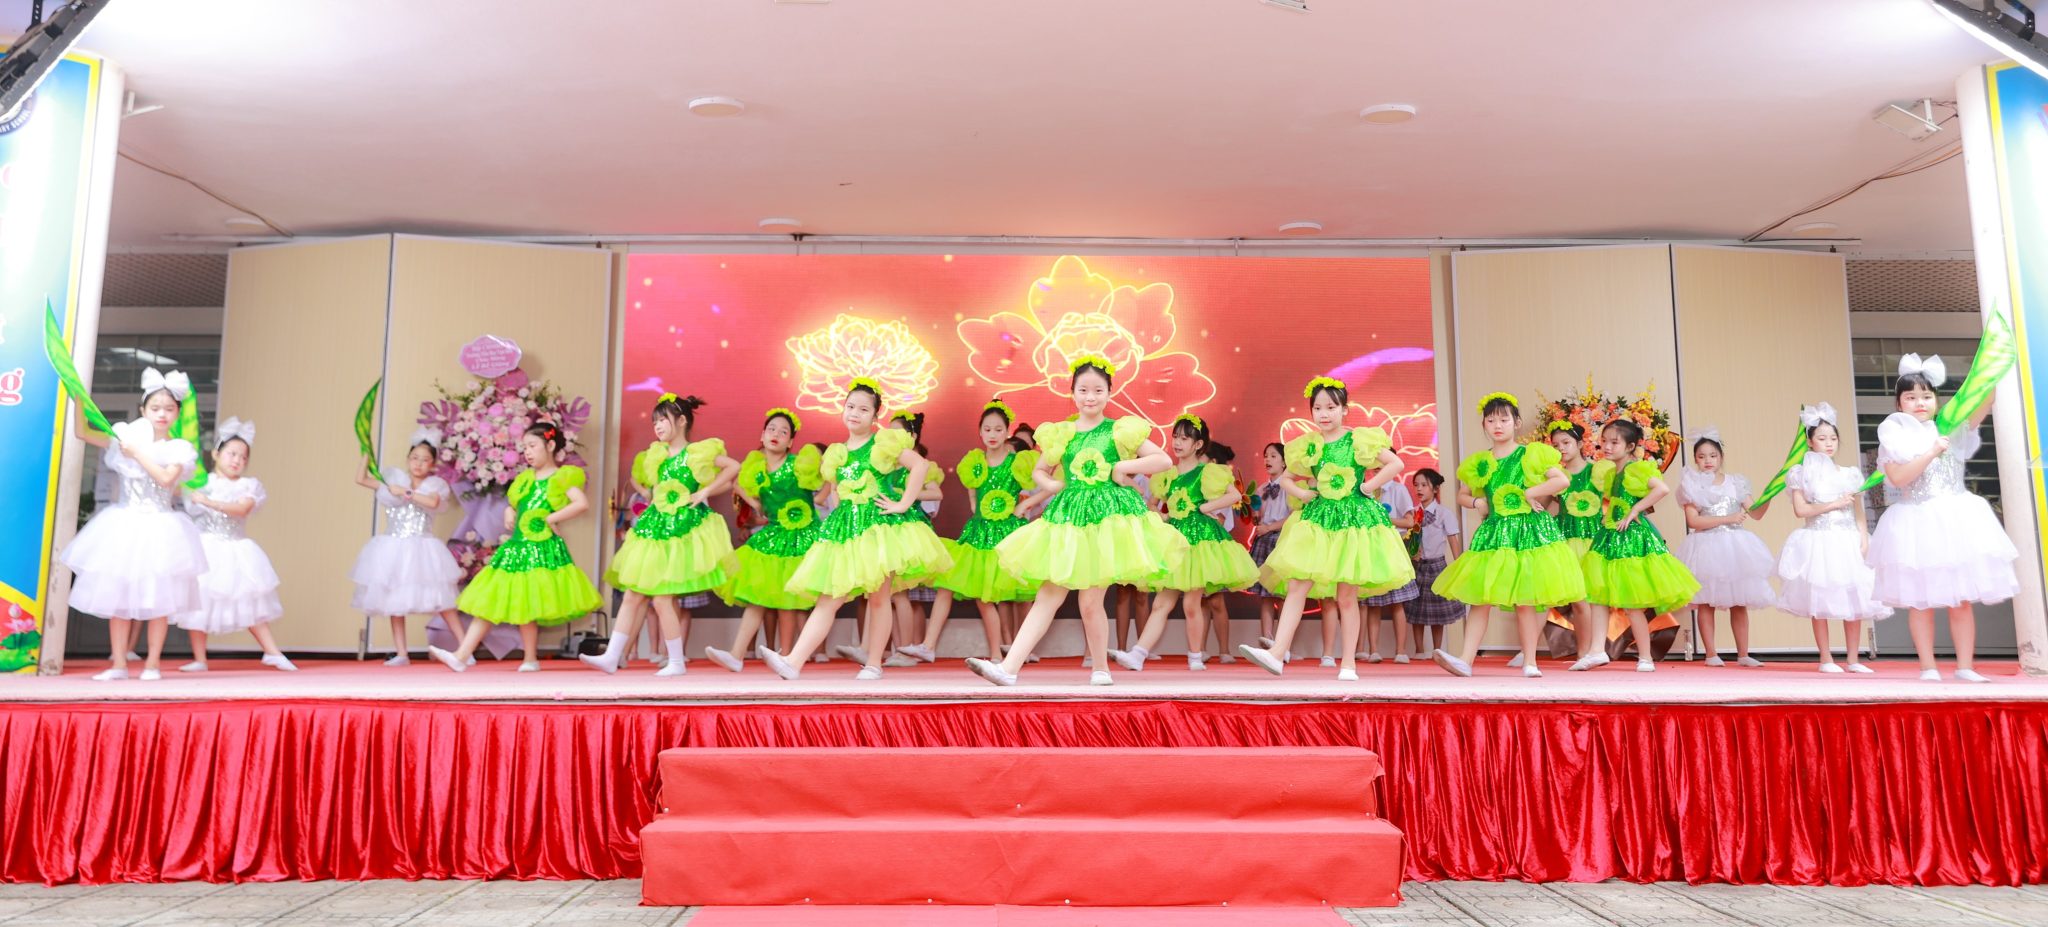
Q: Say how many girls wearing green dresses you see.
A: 12